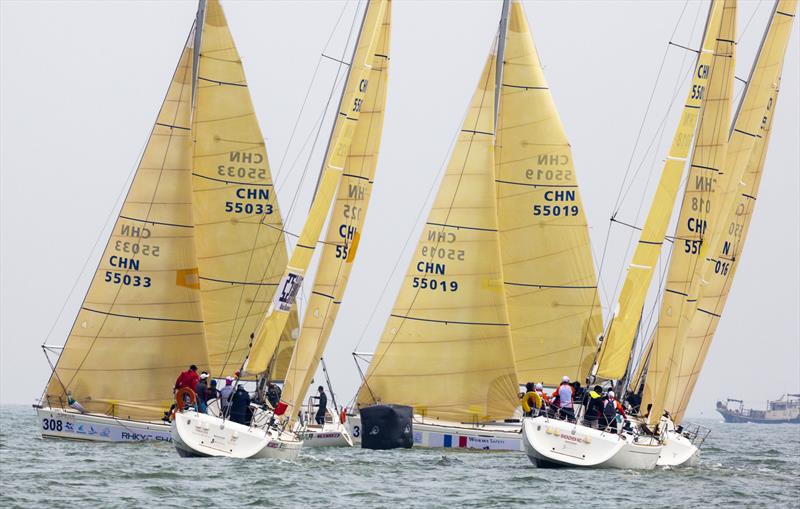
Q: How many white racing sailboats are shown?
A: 5